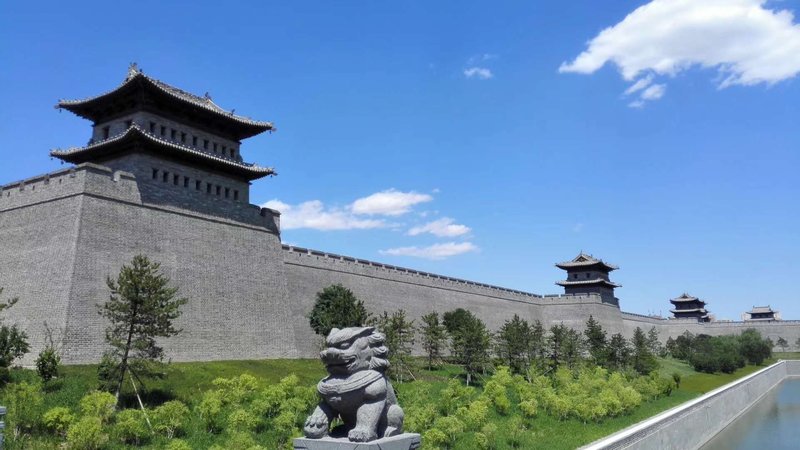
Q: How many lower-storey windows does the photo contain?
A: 9